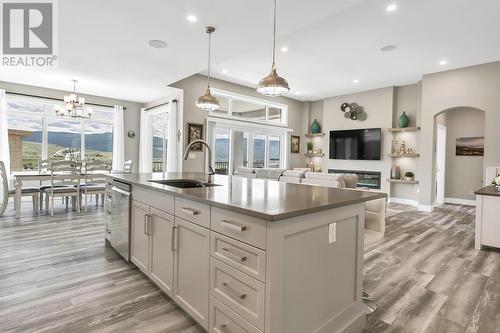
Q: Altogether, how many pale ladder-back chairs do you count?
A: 6